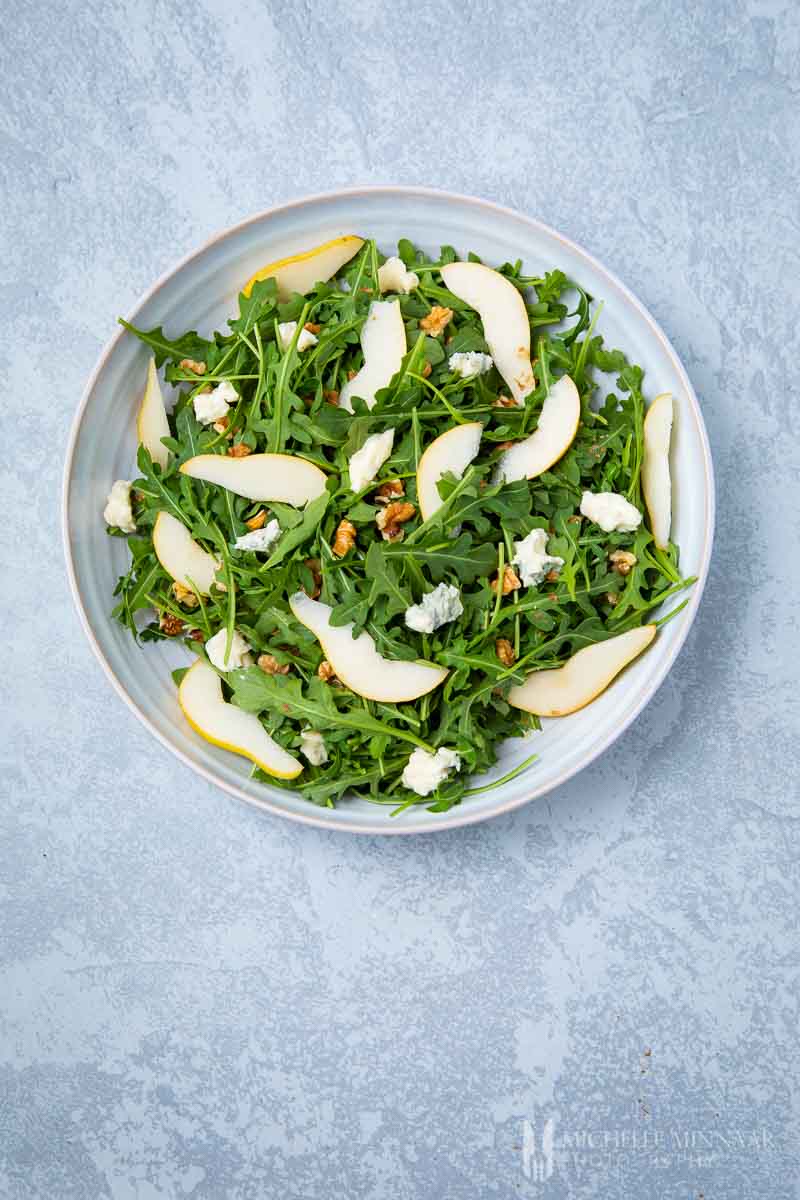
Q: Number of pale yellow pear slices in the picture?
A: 12